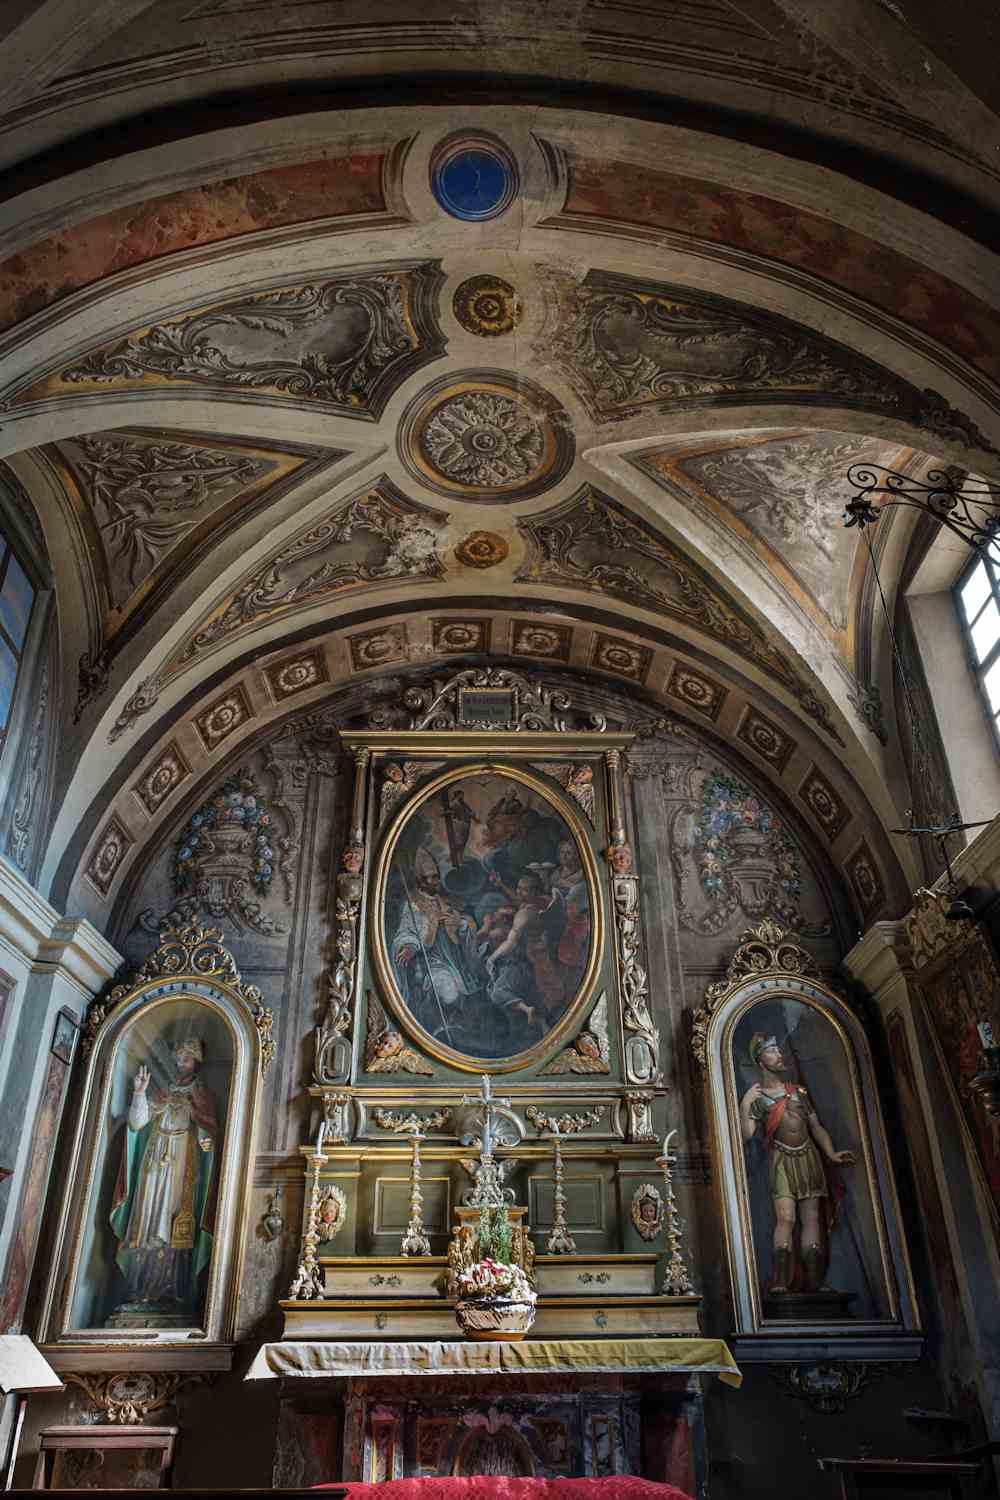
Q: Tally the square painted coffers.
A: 12